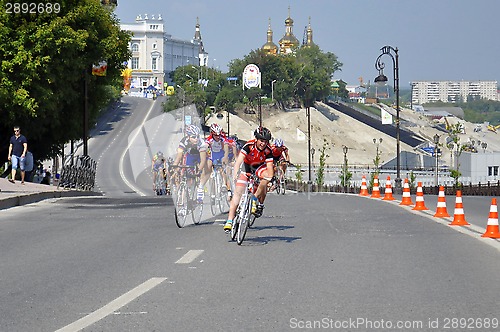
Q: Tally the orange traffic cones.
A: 8